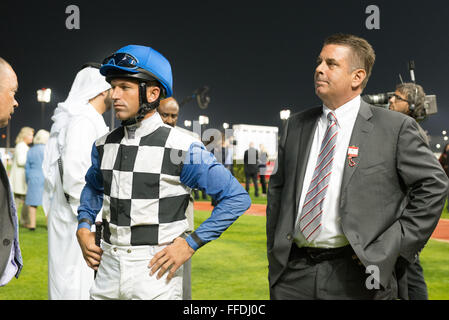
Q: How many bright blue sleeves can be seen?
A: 2